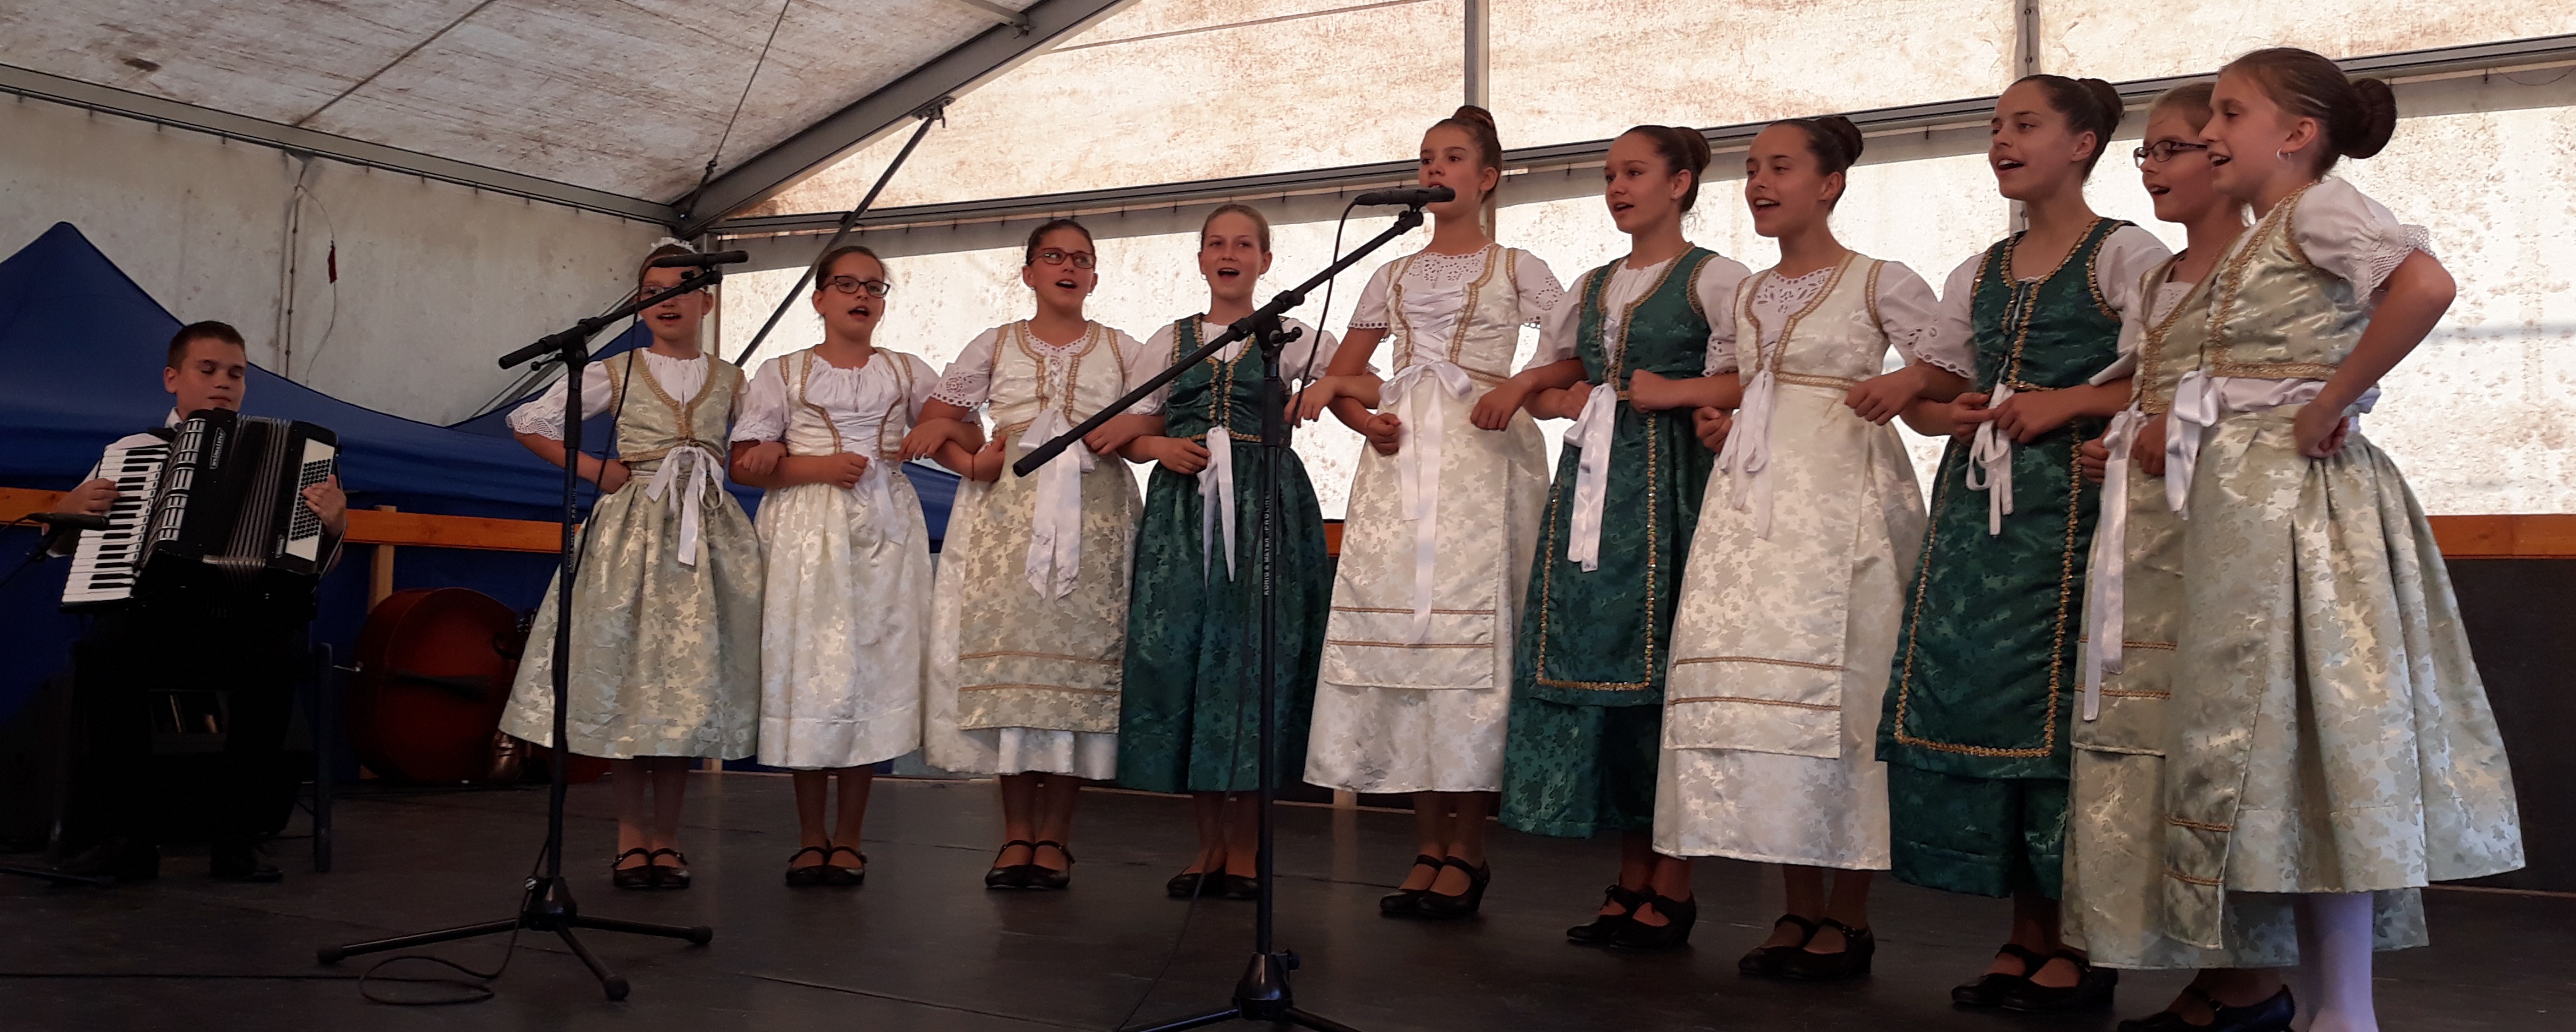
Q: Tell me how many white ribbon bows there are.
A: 10